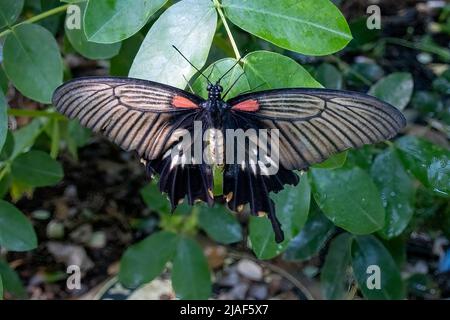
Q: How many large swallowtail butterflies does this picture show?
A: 1